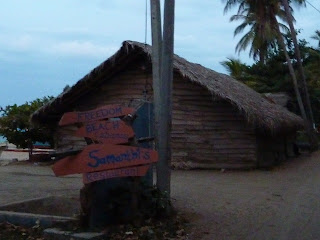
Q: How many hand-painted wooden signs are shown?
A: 4